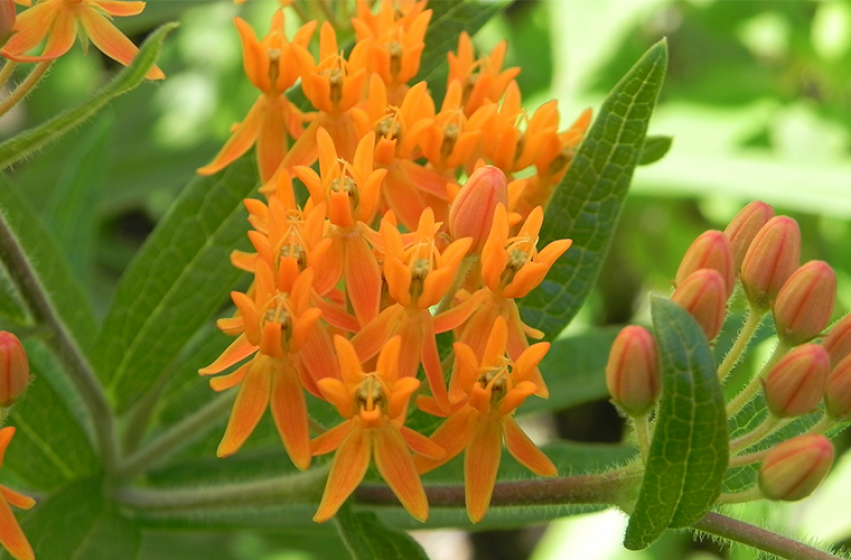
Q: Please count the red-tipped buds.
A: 12